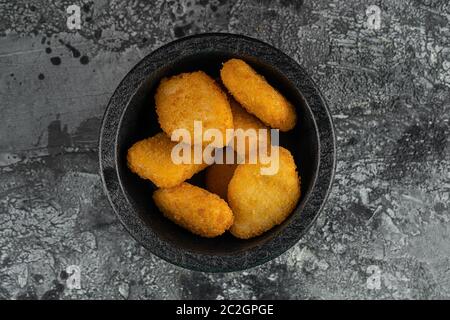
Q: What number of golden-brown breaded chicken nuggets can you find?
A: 7